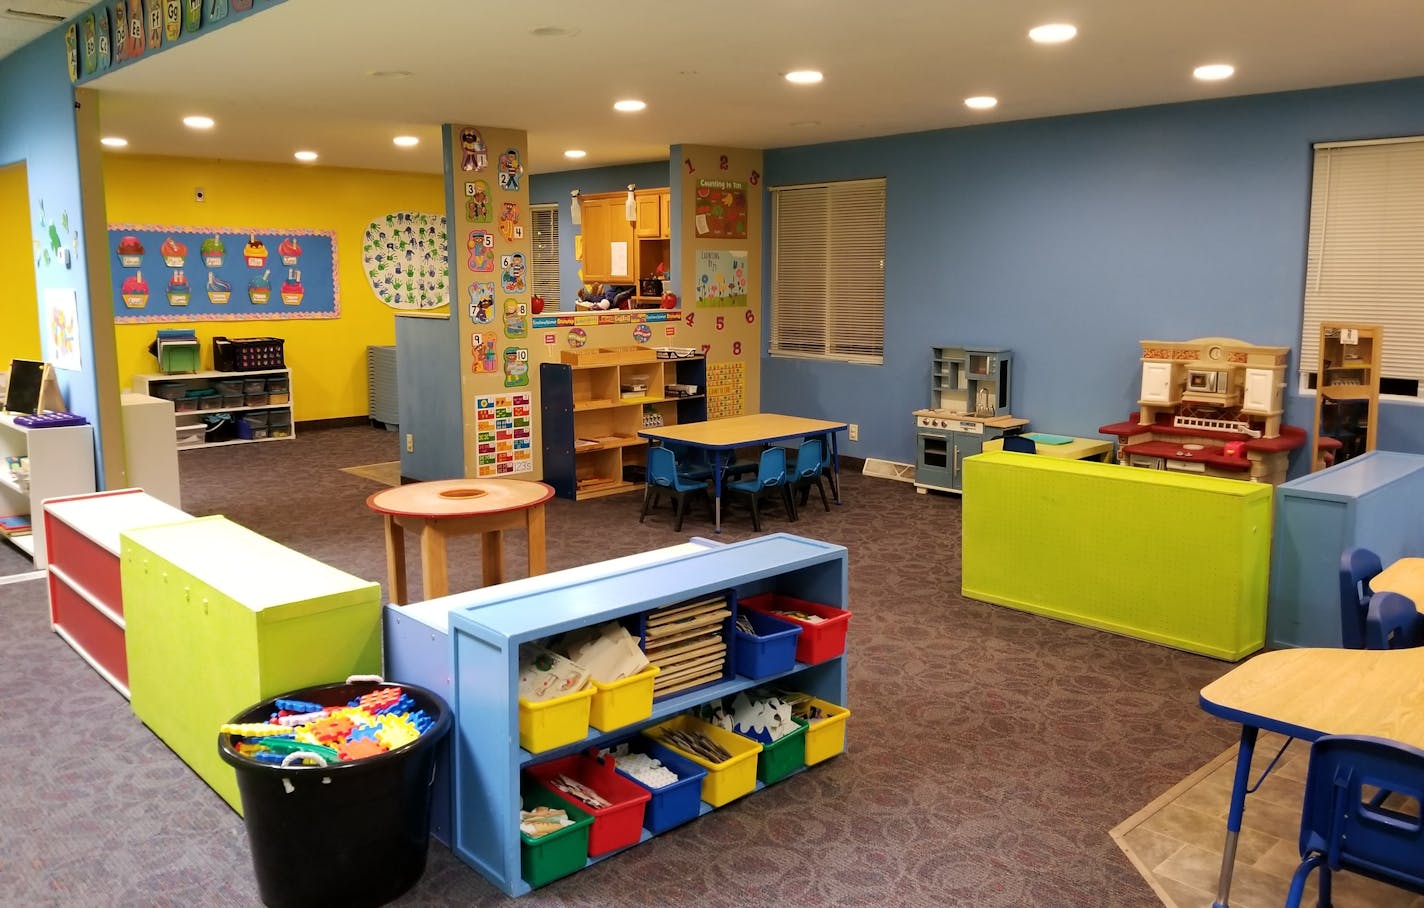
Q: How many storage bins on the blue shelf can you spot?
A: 10